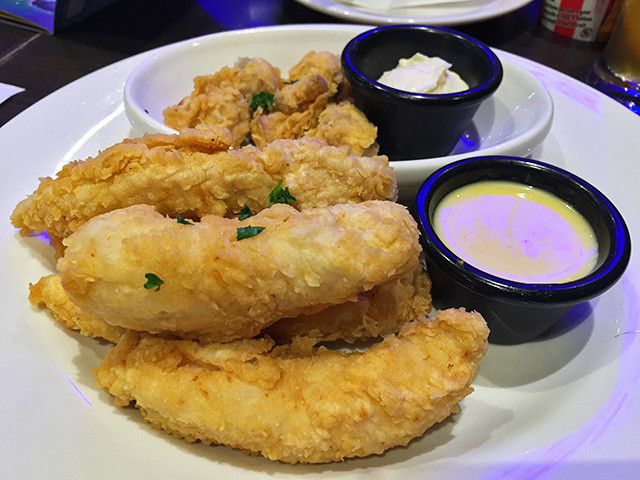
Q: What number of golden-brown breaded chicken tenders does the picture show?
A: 4